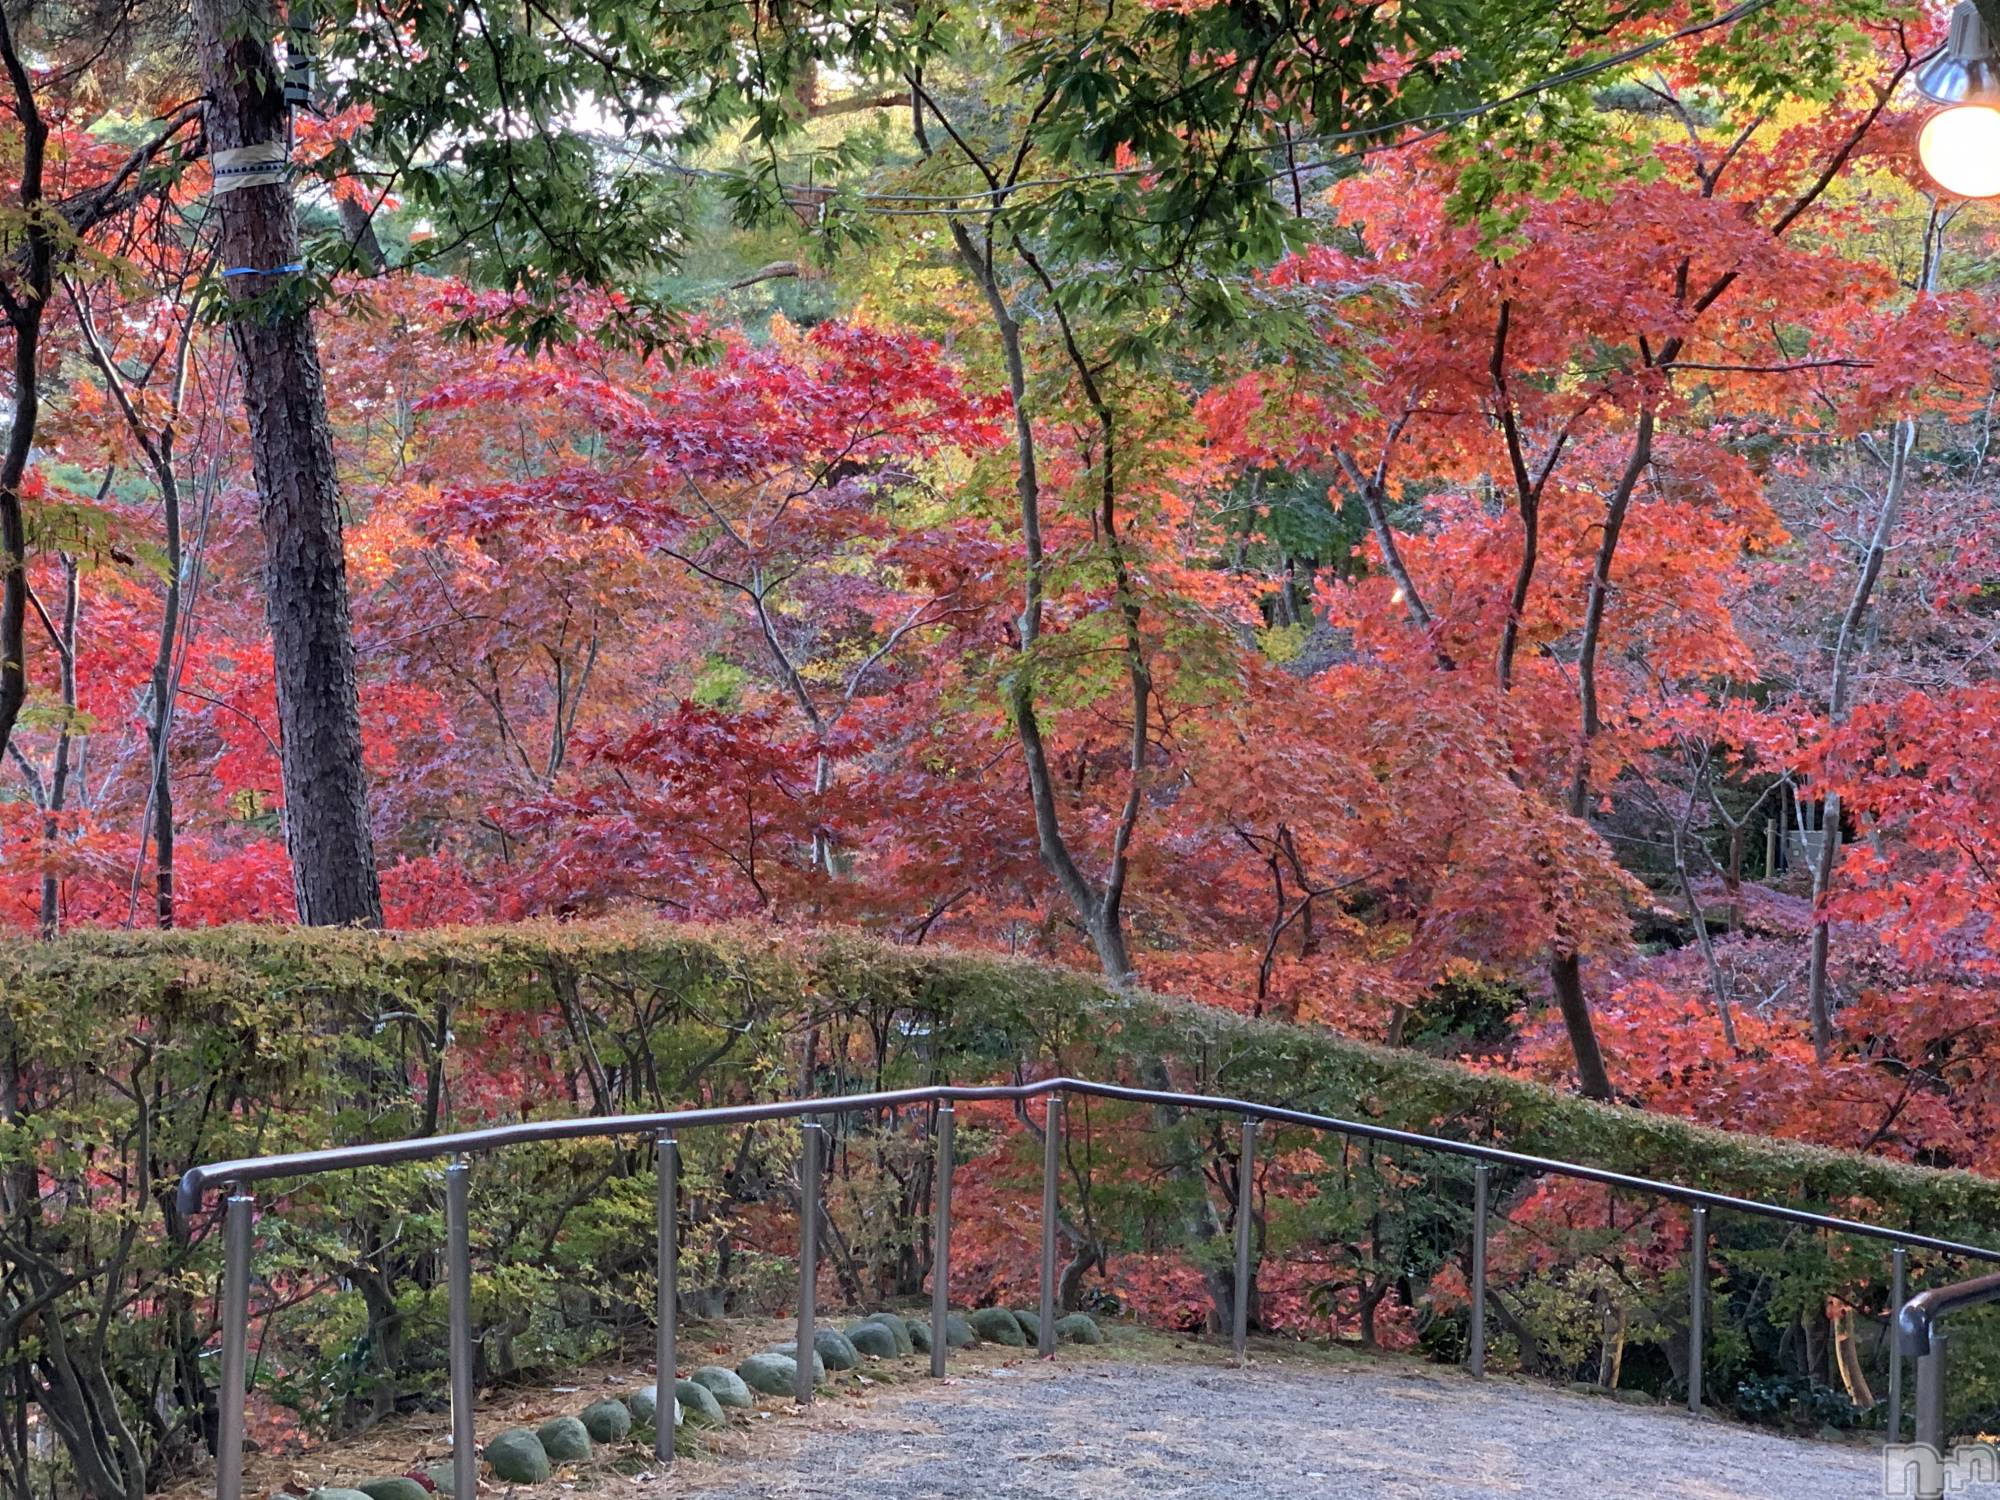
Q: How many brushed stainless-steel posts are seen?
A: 11